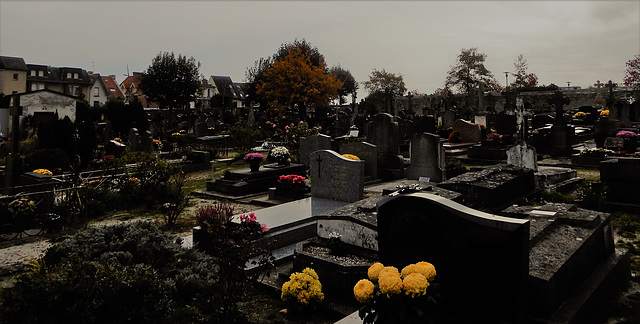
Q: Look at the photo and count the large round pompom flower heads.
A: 7